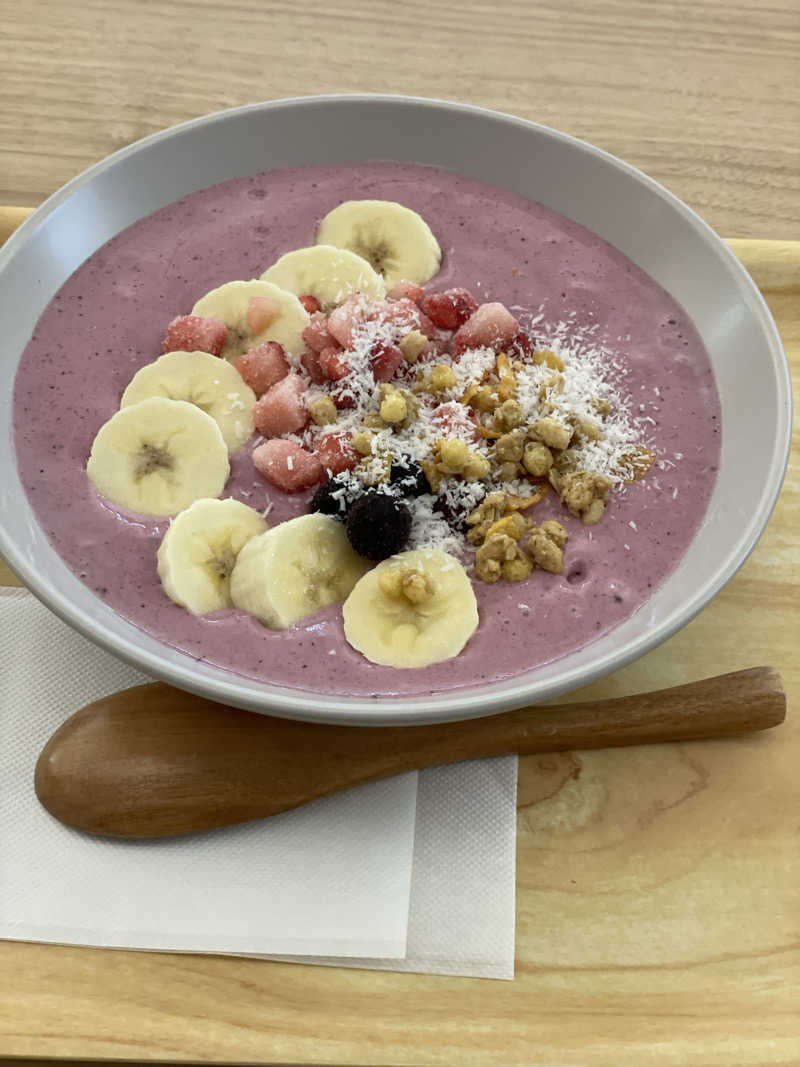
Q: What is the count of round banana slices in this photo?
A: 8